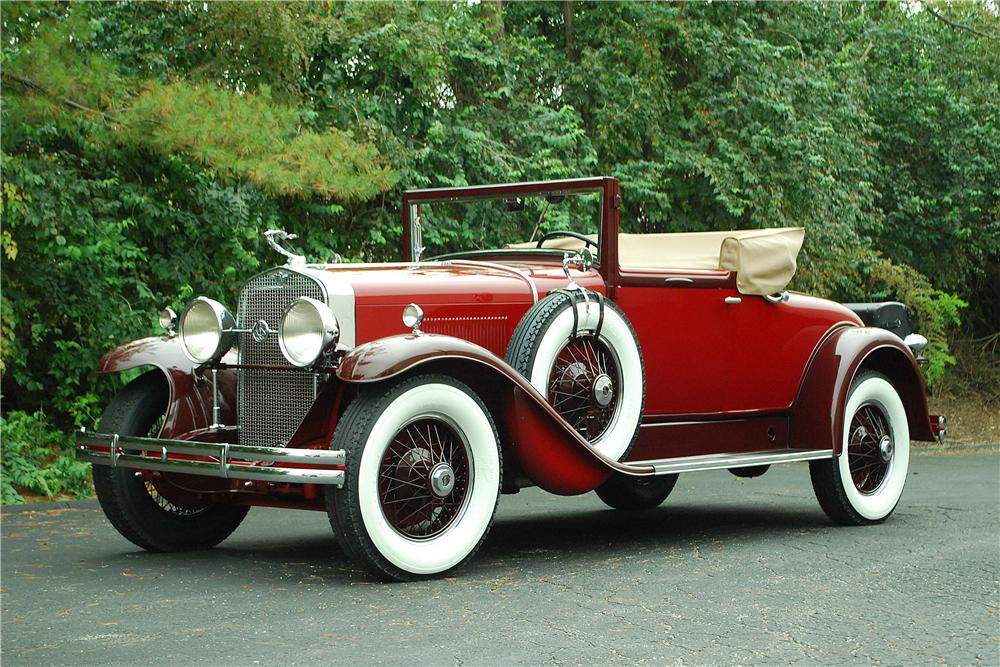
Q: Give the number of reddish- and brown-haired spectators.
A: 0